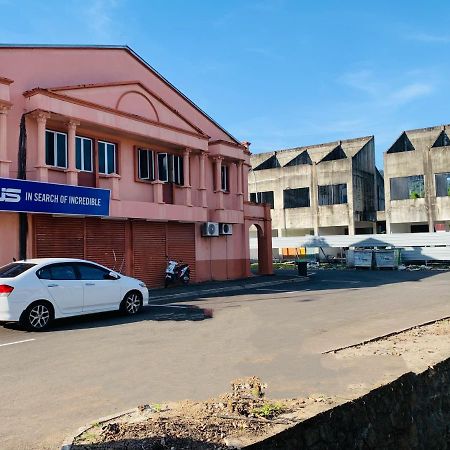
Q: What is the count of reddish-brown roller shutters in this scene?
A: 4